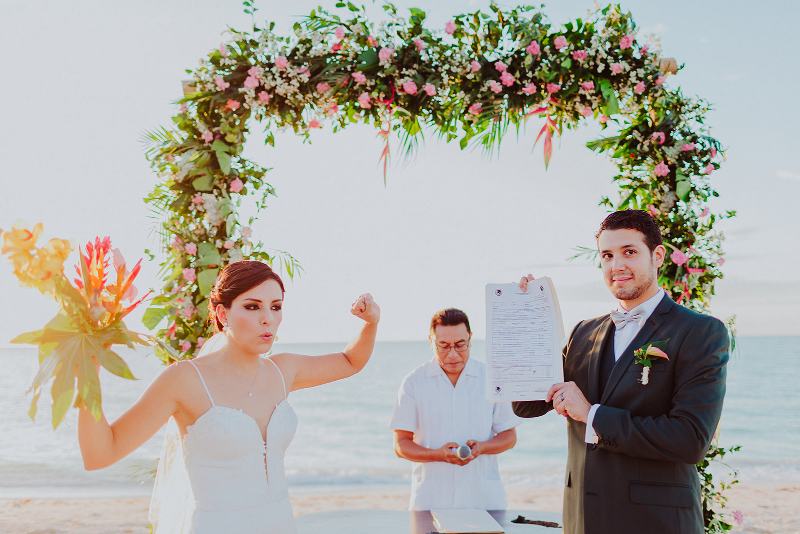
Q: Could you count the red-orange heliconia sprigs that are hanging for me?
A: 2